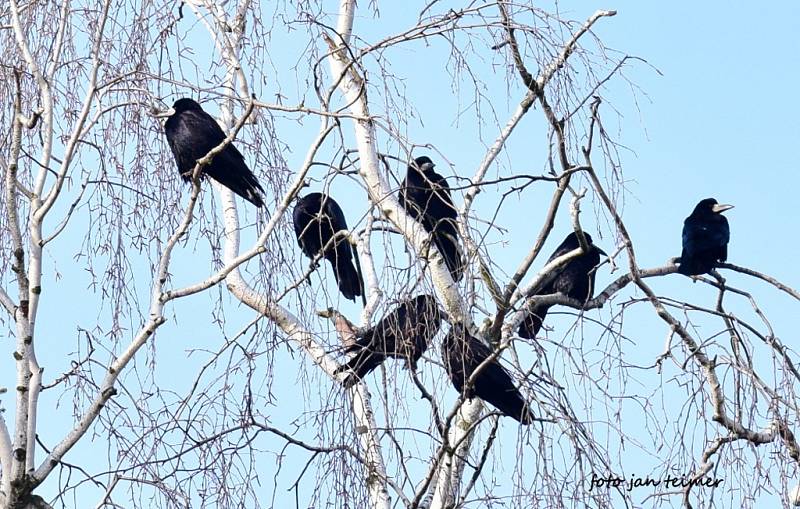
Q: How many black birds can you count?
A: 7